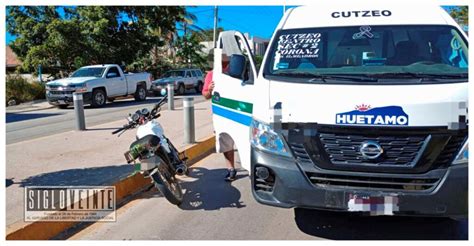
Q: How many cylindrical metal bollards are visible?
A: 3